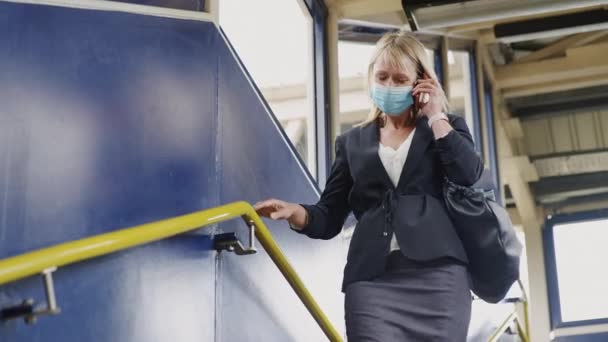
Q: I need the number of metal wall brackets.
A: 2